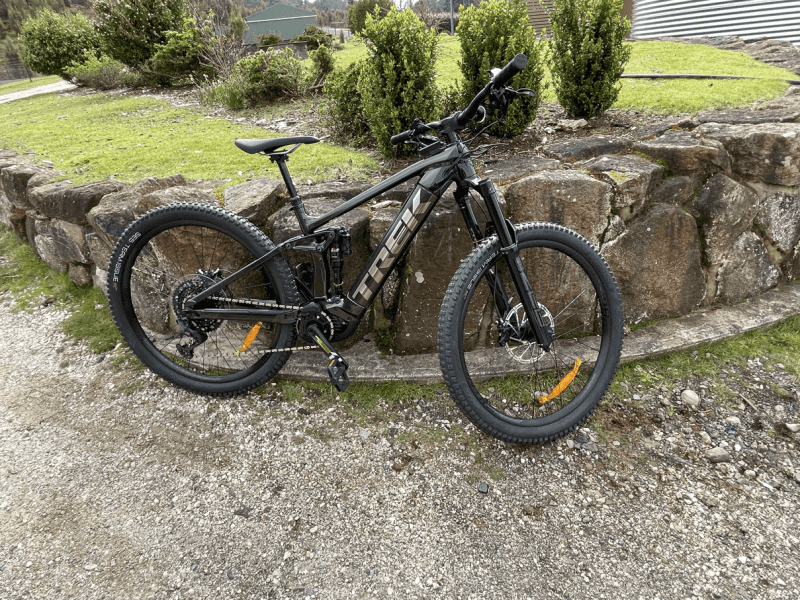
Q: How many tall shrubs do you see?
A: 3